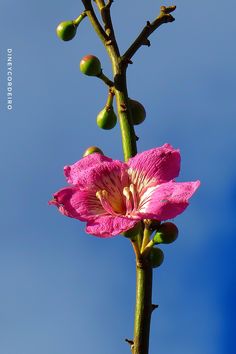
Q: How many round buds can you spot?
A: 7